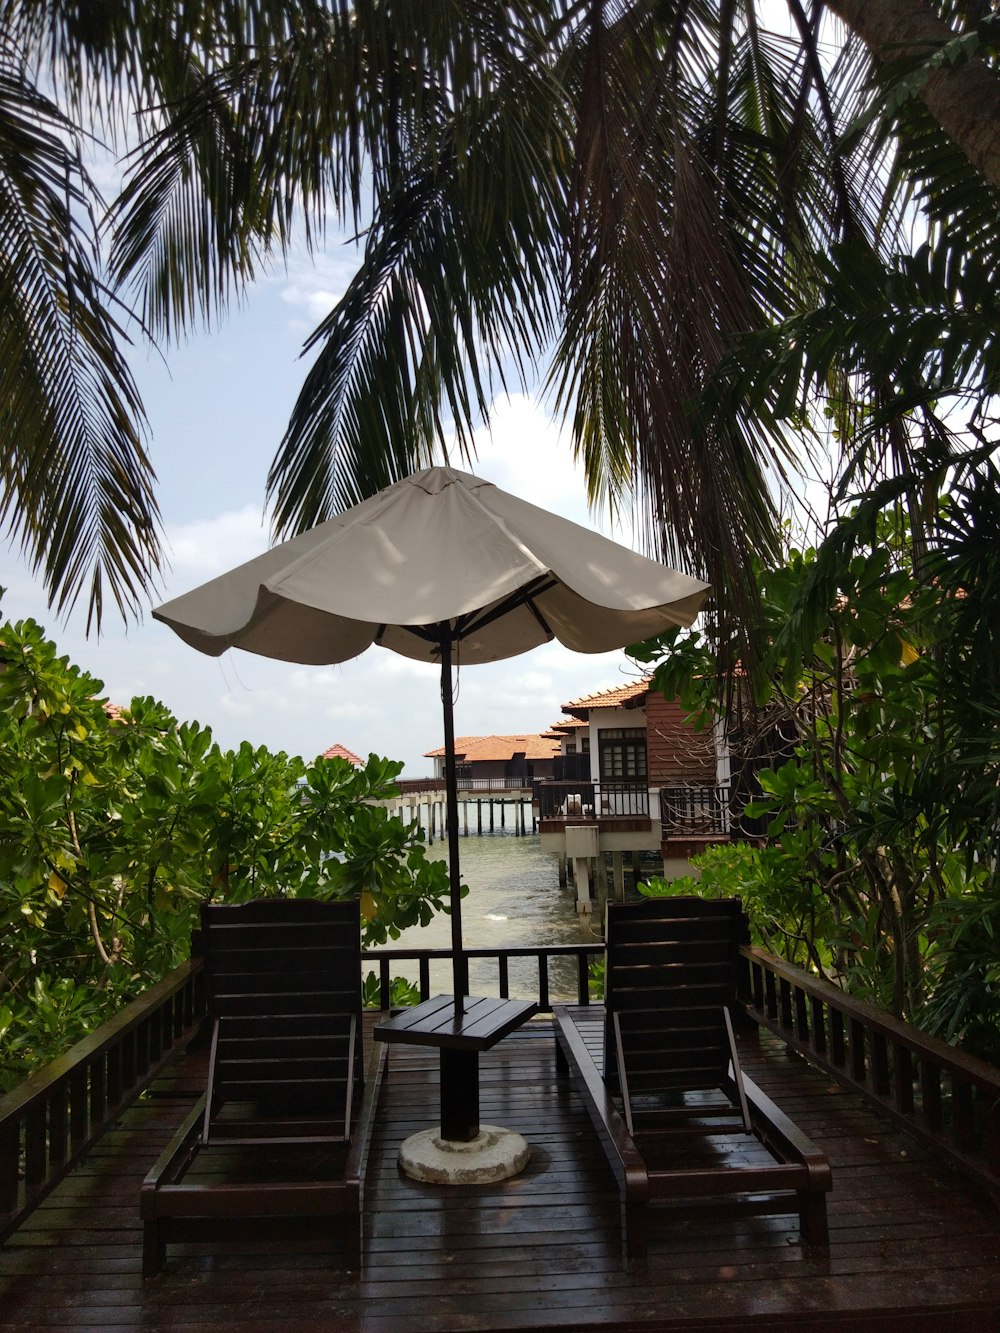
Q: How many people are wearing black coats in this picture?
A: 0